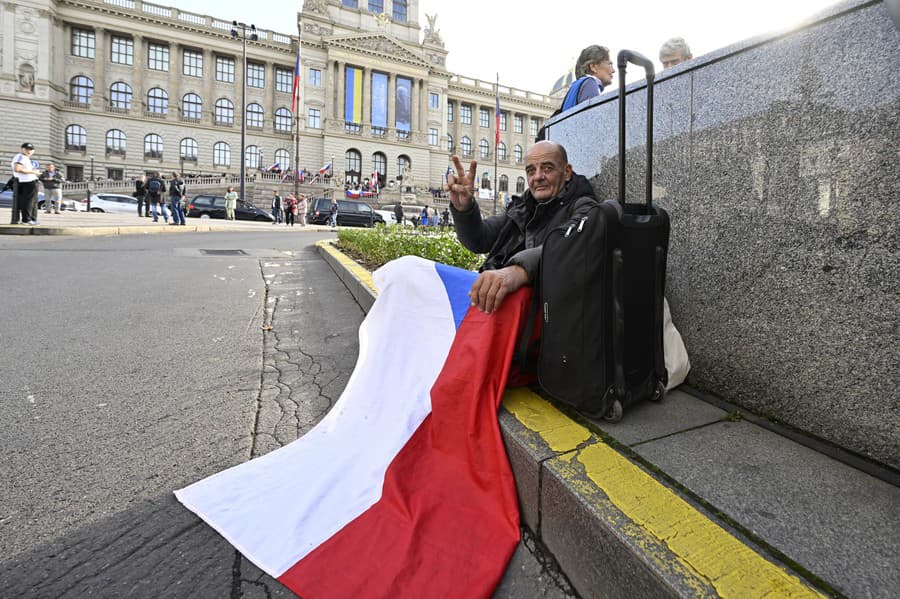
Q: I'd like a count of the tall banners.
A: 3